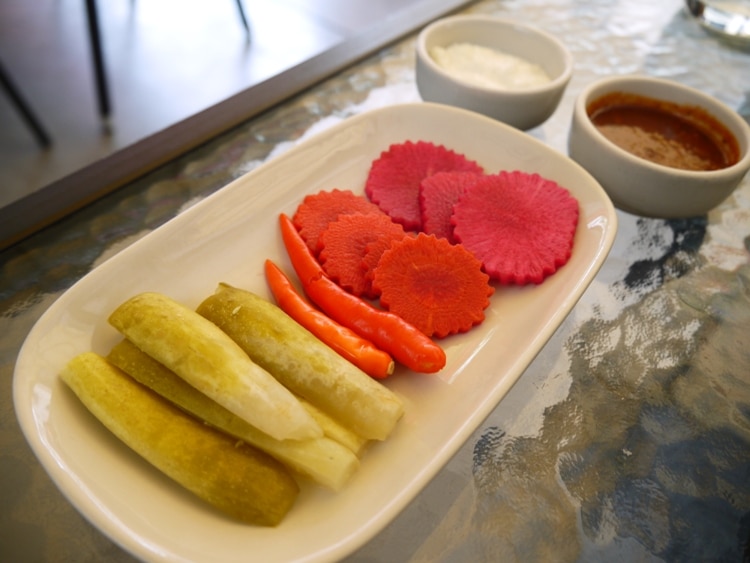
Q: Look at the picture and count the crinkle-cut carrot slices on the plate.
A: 4